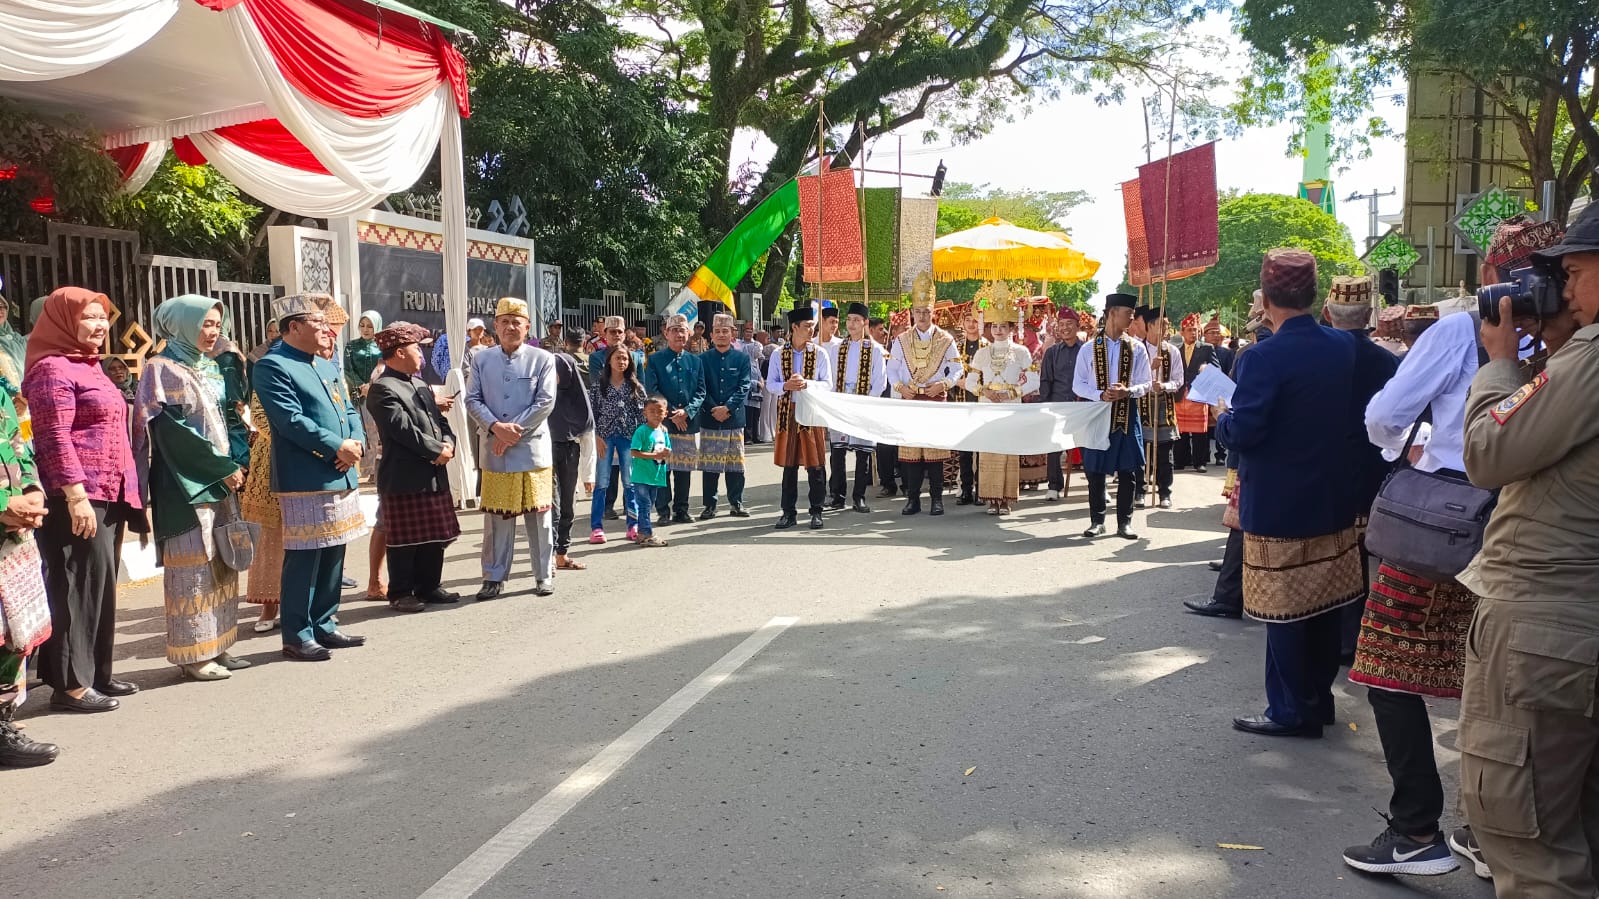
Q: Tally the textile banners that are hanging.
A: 5